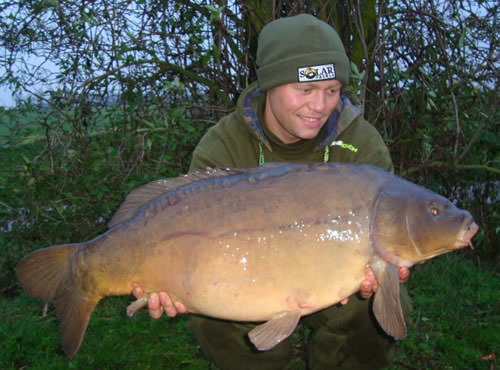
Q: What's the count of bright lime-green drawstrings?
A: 2